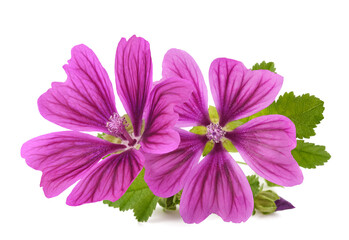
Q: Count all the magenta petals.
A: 10